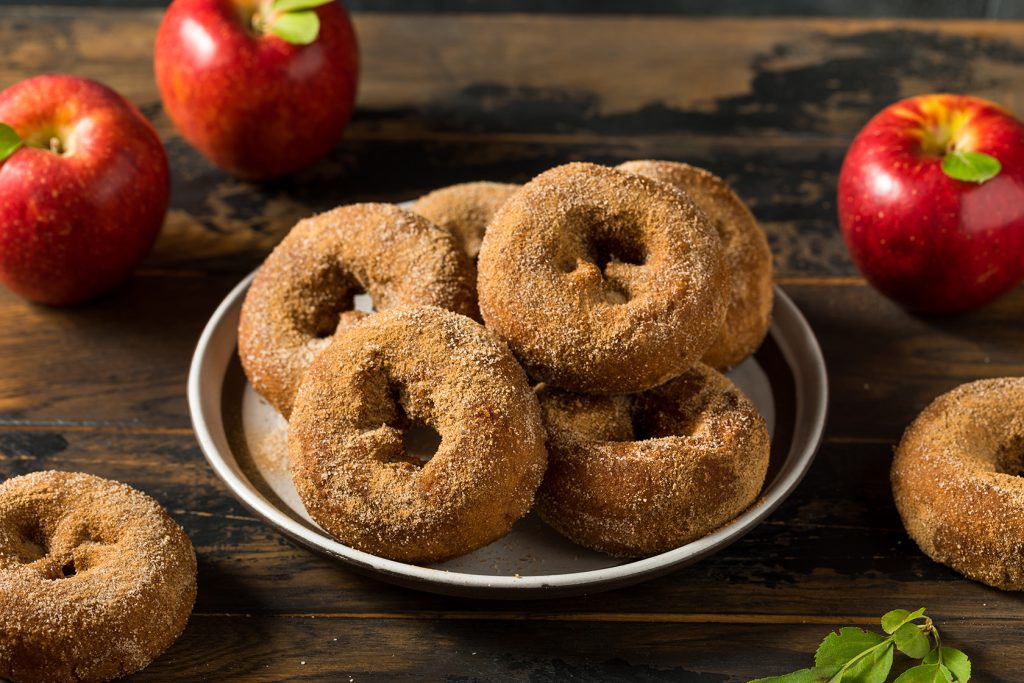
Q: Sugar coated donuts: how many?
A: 8